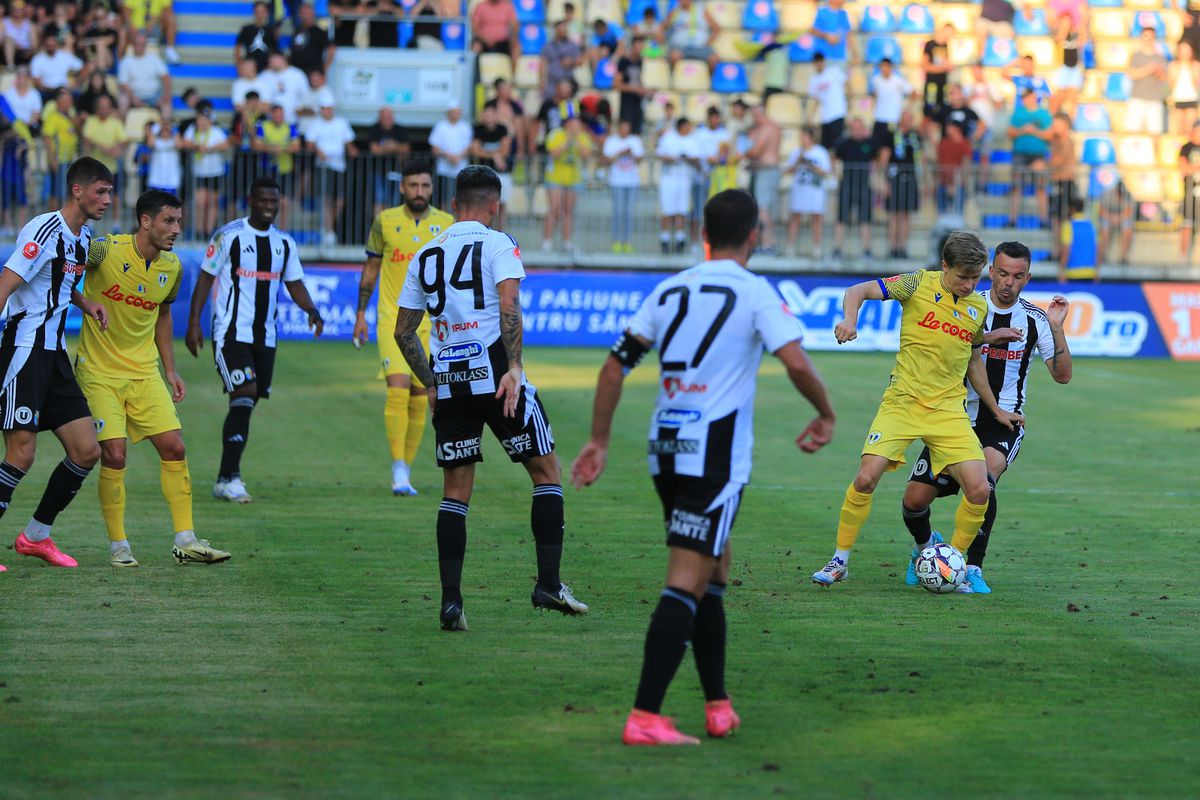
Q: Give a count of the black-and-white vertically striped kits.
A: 5